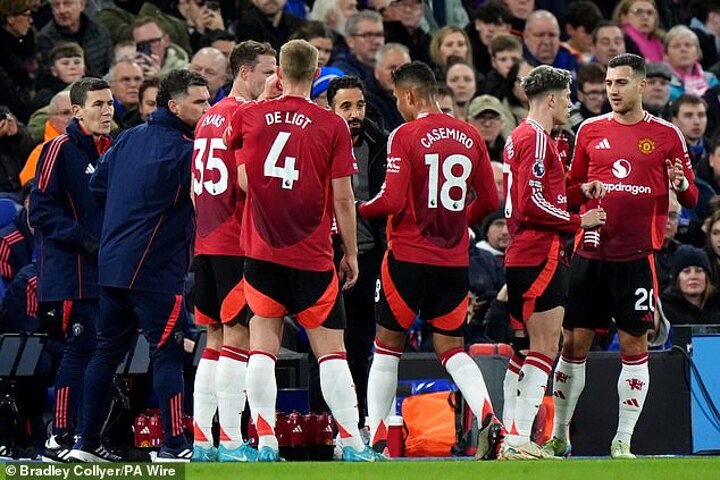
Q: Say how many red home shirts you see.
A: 5